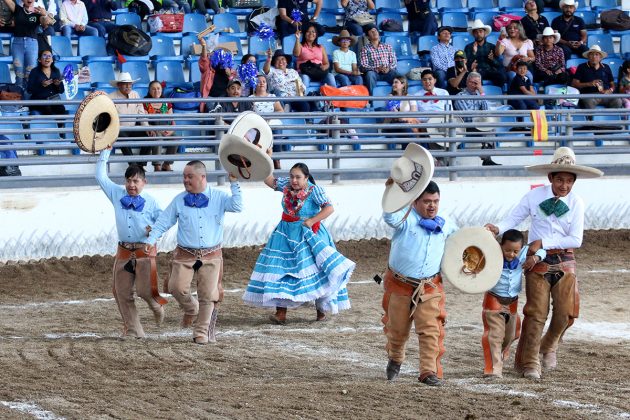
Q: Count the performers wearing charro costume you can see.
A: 5